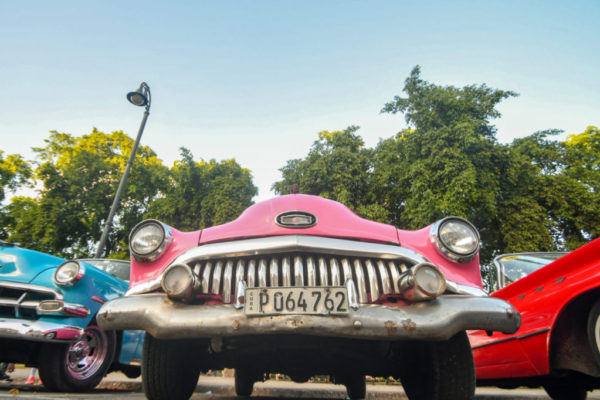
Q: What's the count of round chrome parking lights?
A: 2